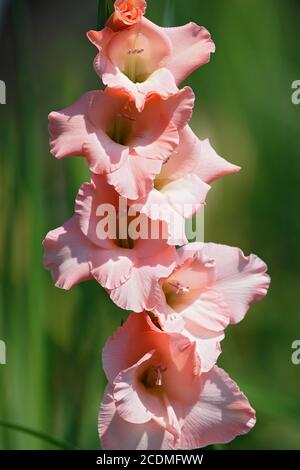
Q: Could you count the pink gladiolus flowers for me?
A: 6